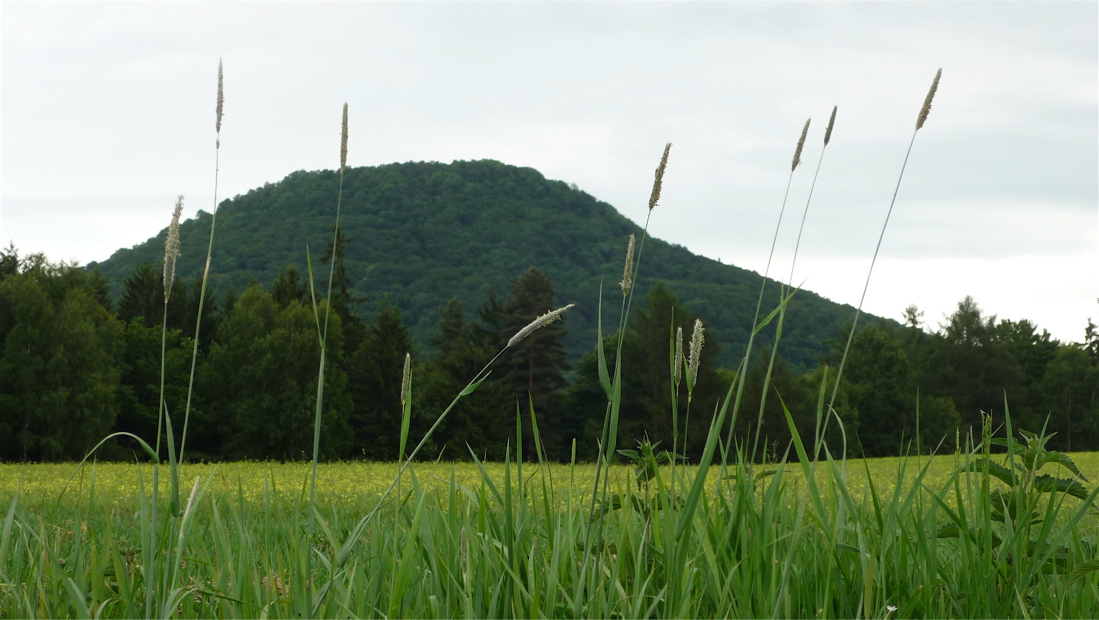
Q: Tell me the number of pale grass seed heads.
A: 12